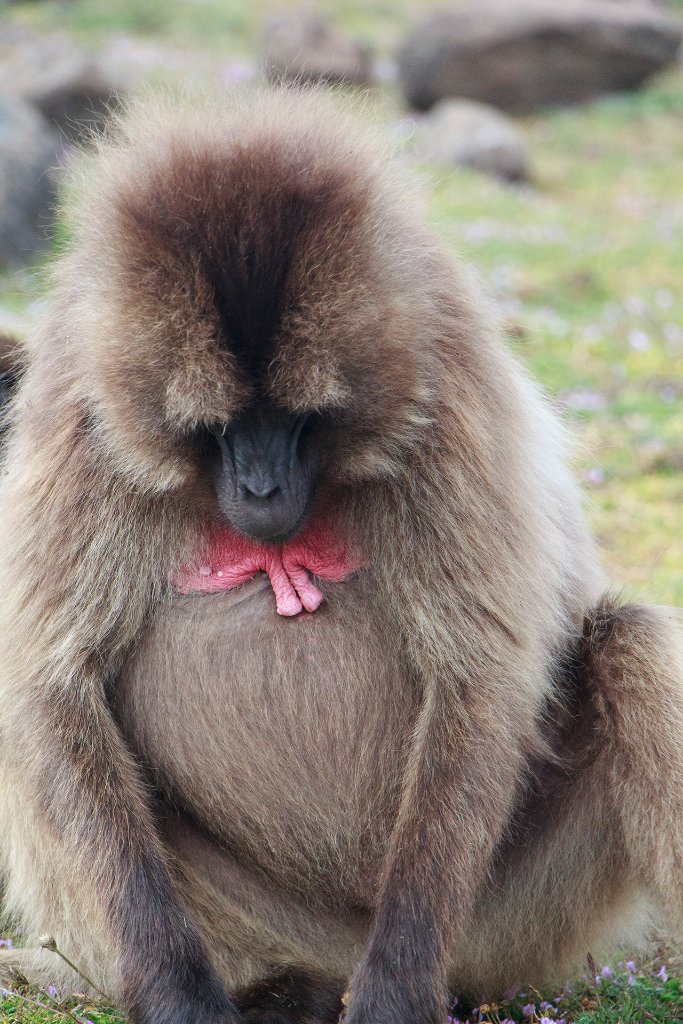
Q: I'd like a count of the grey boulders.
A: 5